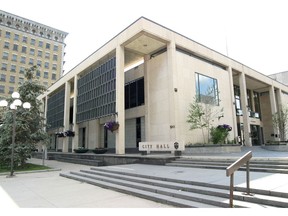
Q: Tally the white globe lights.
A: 5